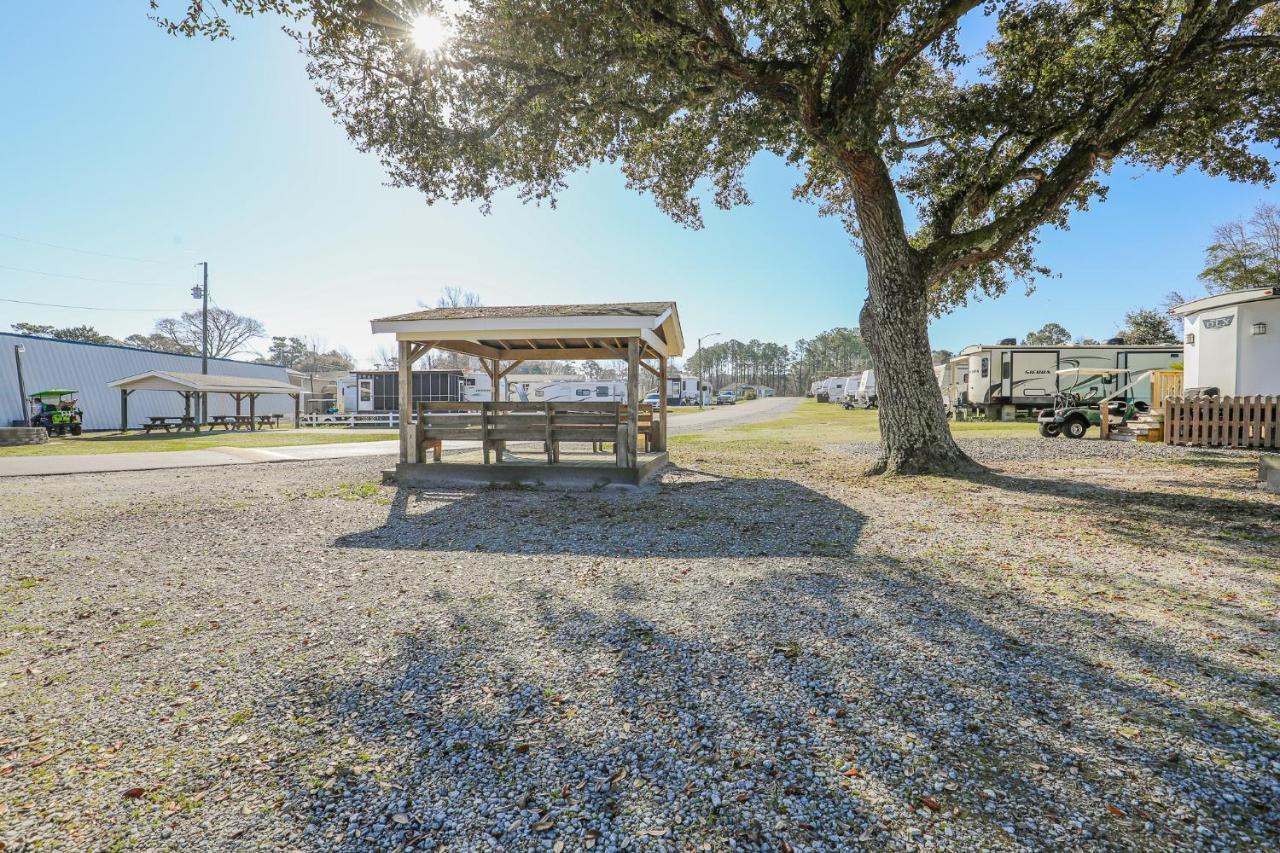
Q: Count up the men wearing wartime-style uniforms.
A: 0